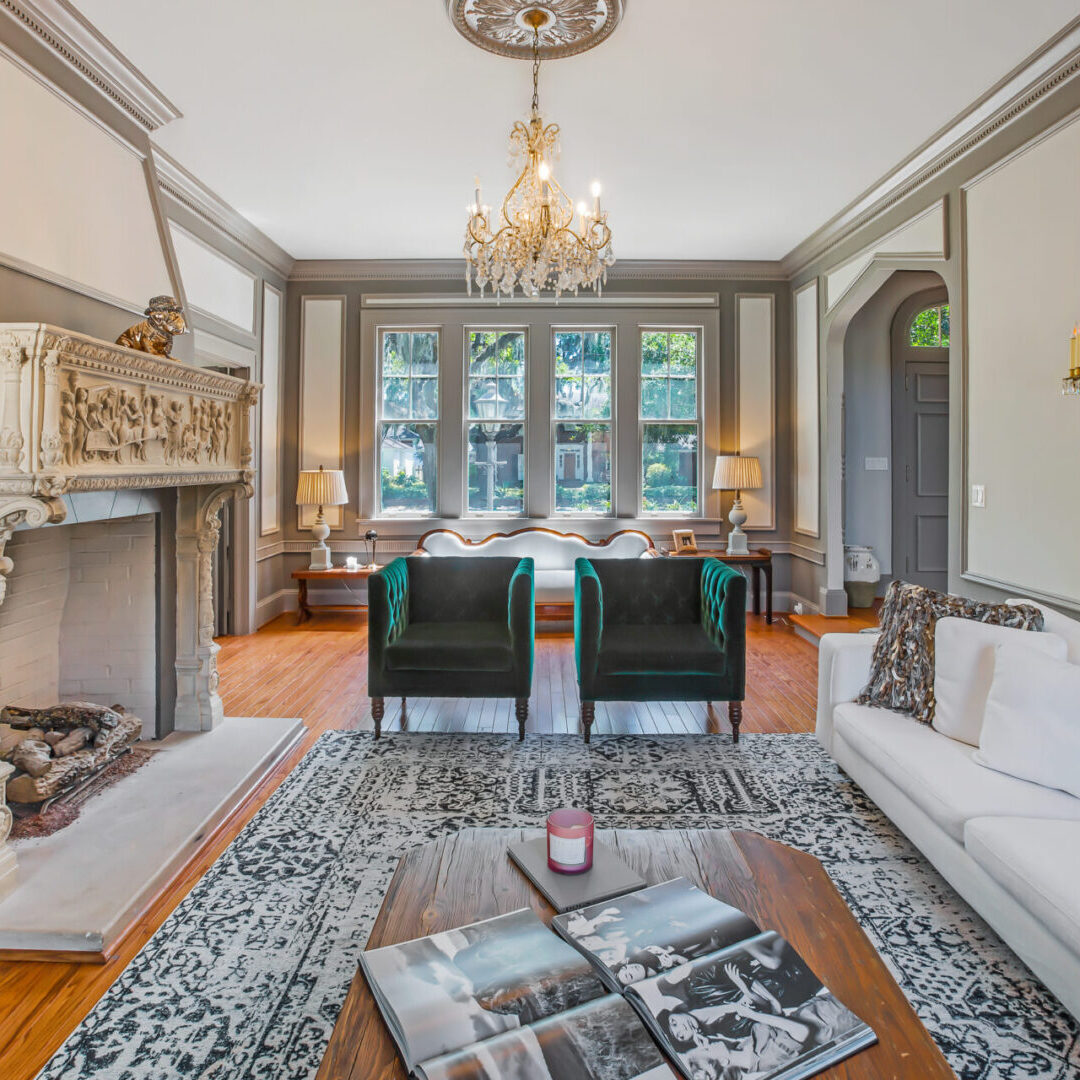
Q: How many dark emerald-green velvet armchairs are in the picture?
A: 2